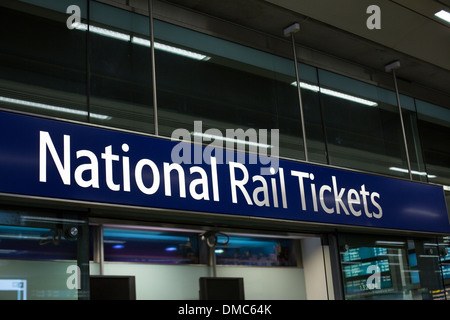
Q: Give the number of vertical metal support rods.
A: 3